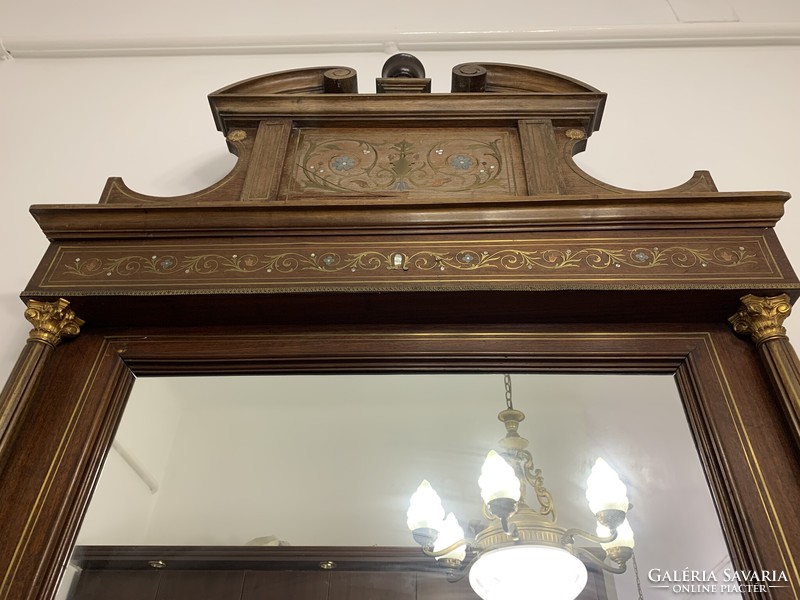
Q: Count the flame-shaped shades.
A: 5